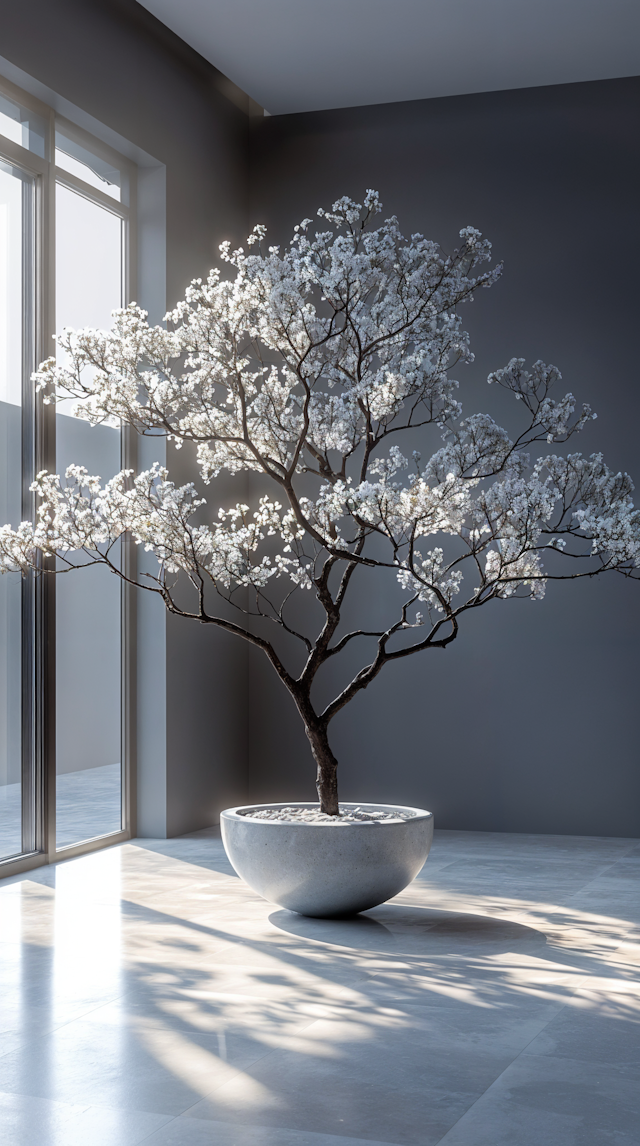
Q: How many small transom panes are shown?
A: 2